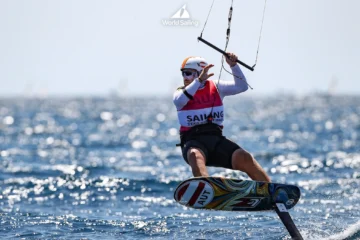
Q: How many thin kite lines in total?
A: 3